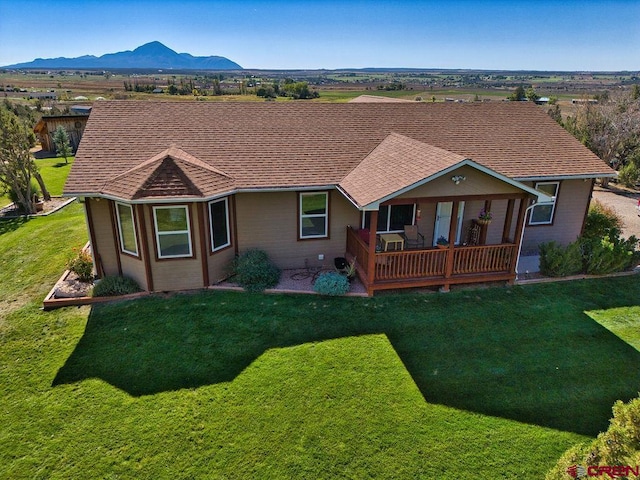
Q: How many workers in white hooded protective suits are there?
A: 0